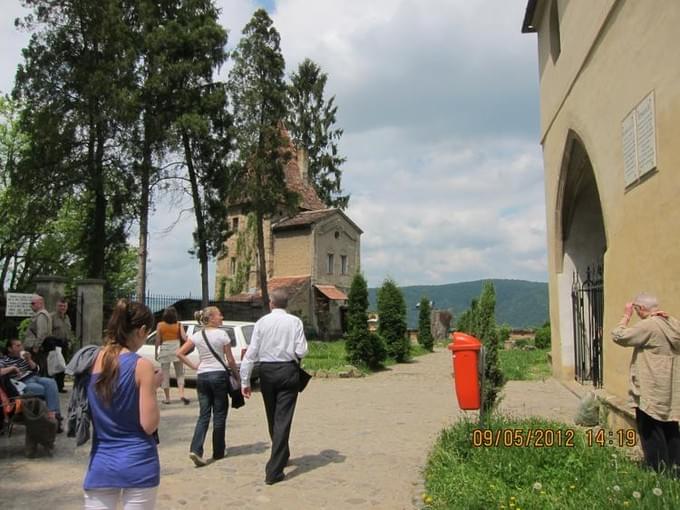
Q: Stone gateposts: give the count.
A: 2